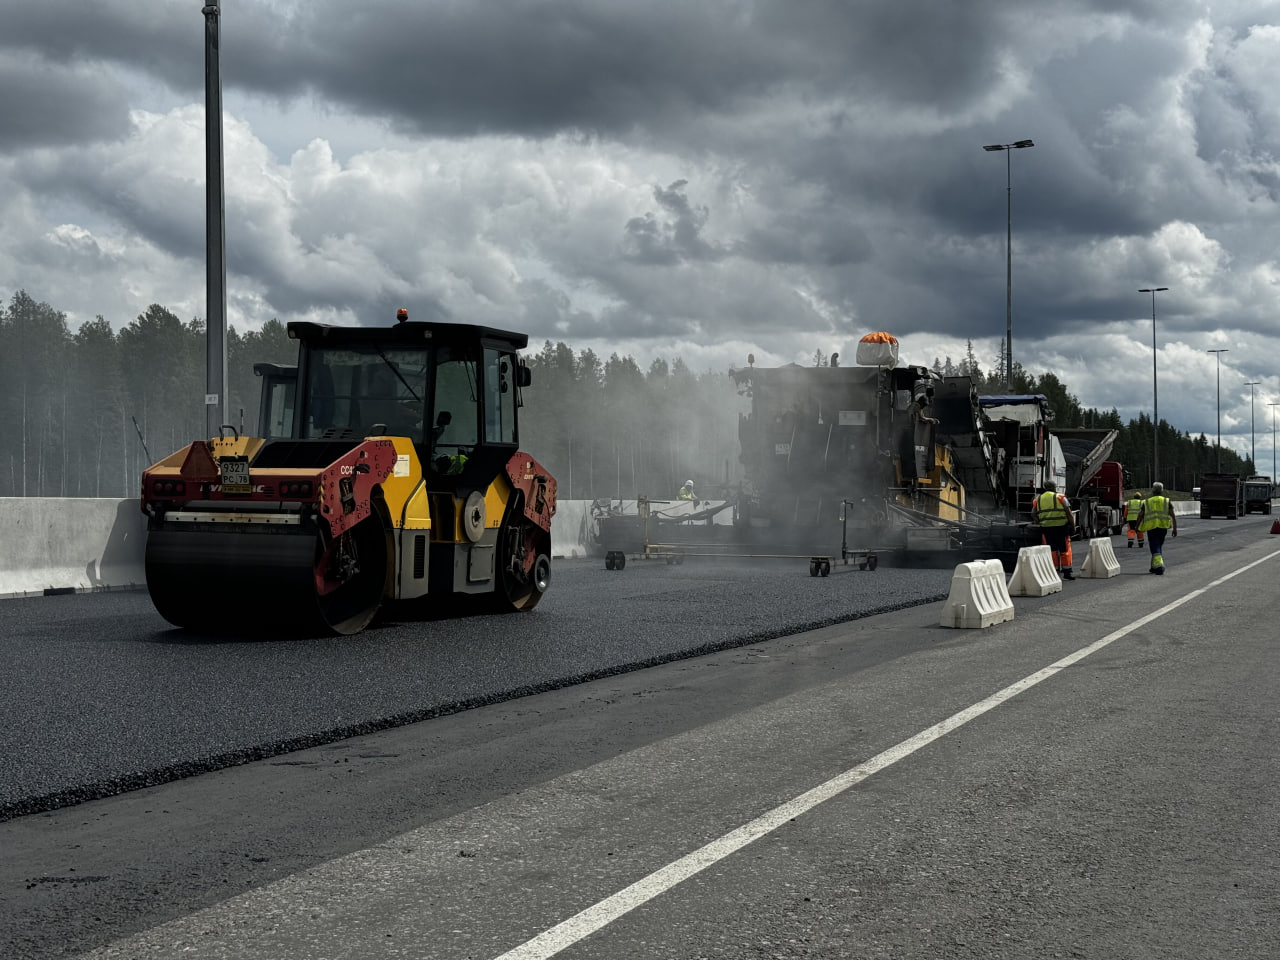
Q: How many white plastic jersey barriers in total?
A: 3